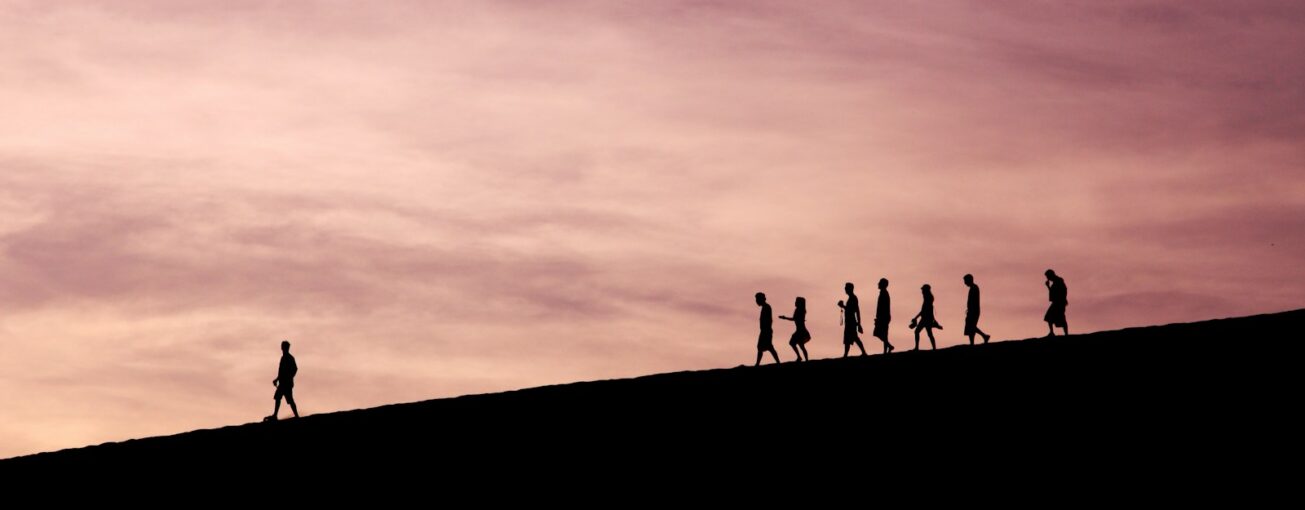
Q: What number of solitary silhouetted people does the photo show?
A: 1